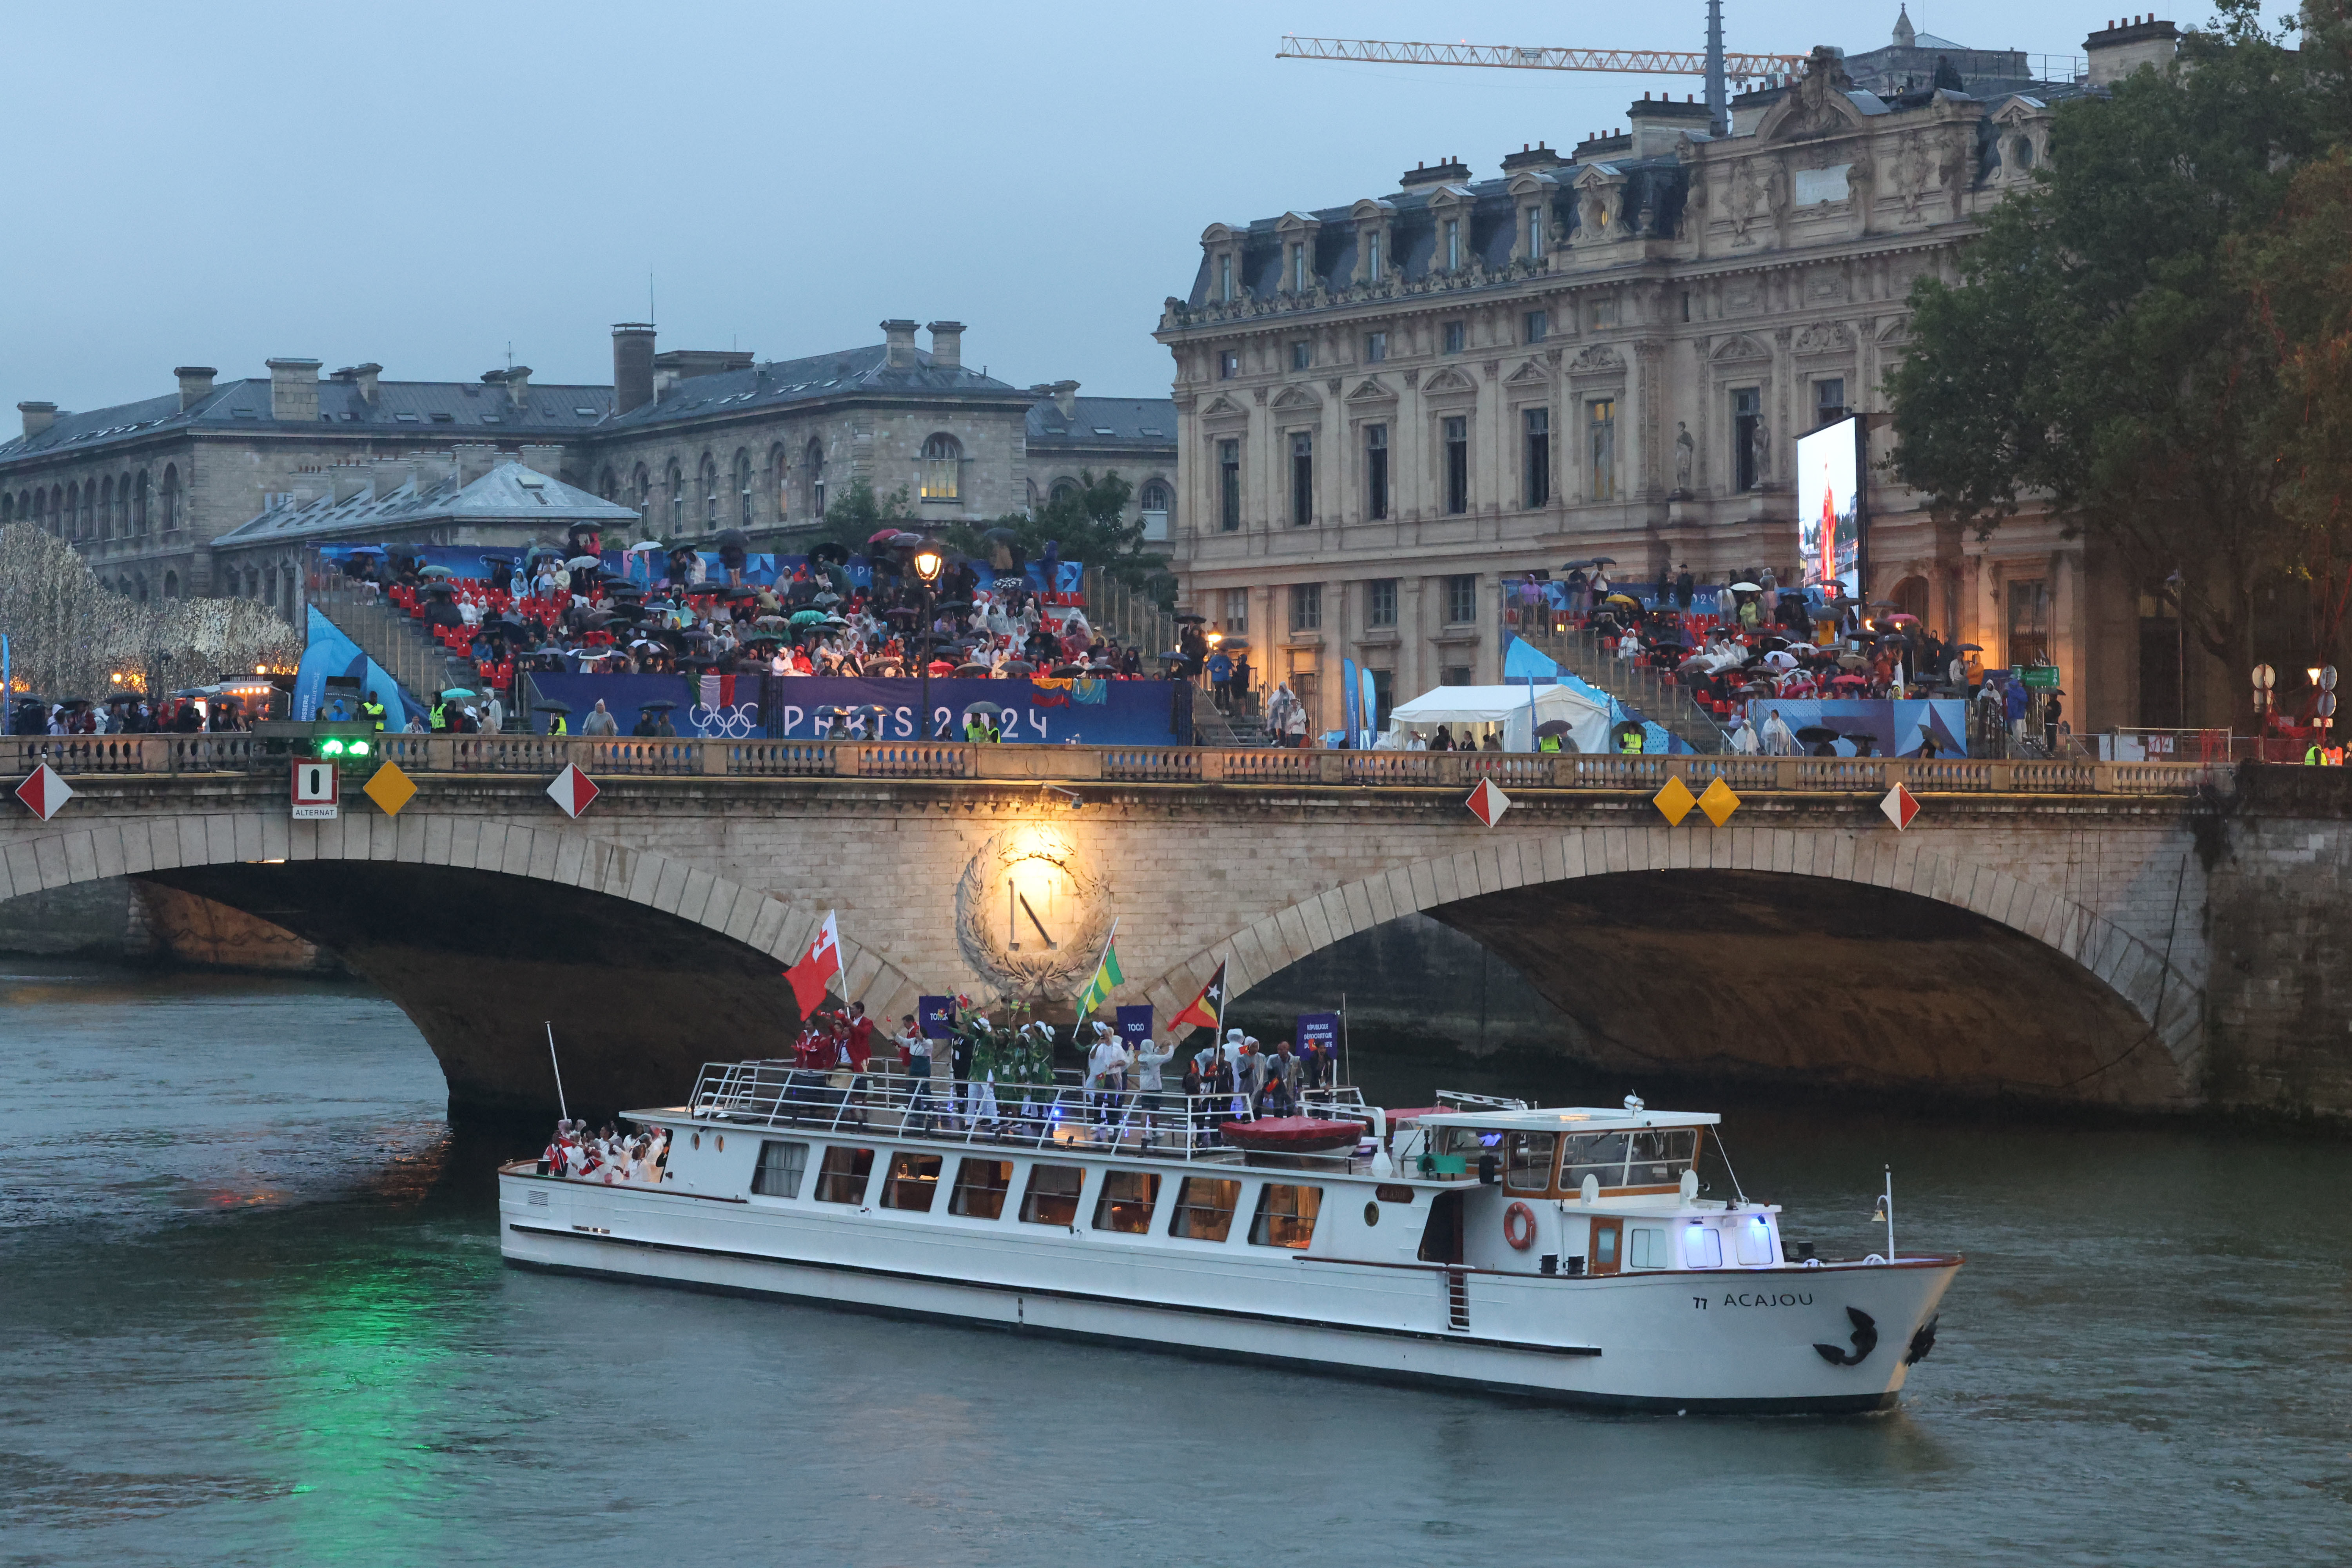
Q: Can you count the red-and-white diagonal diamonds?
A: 4